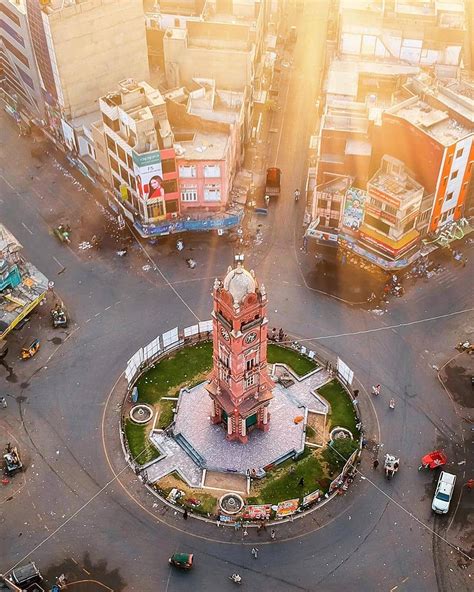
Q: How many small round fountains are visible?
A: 3